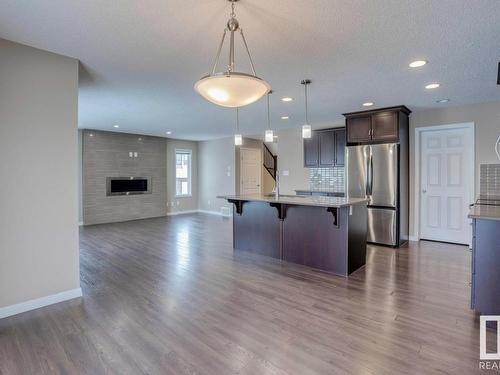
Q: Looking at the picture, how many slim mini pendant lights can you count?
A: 3